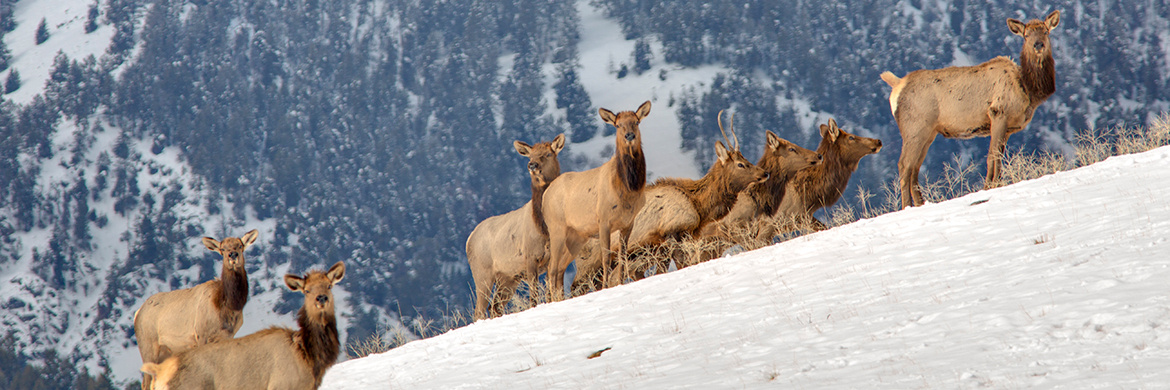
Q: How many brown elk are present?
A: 8